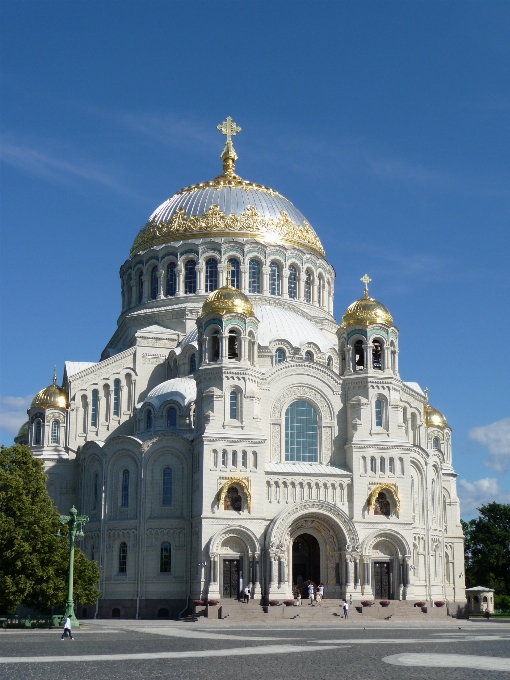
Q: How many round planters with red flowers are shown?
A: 8